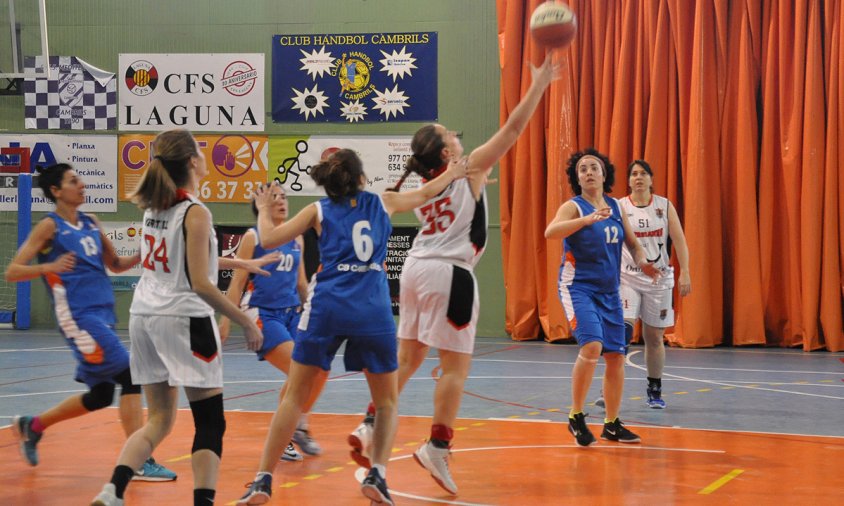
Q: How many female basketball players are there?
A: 7